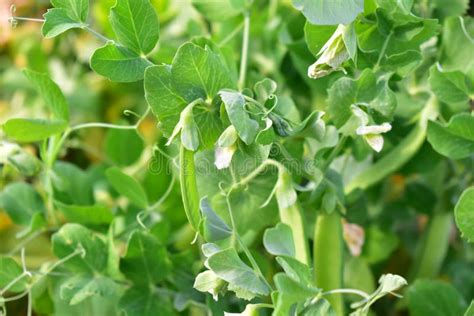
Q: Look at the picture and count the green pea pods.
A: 5